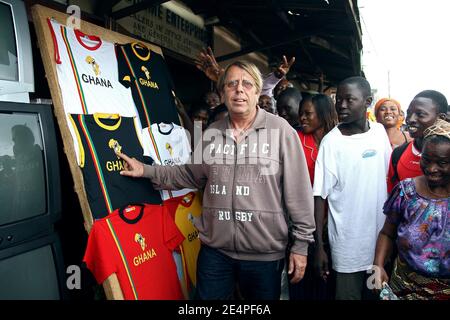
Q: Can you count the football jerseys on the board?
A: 6